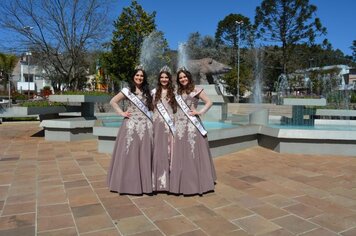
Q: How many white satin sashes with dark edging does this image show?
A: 3